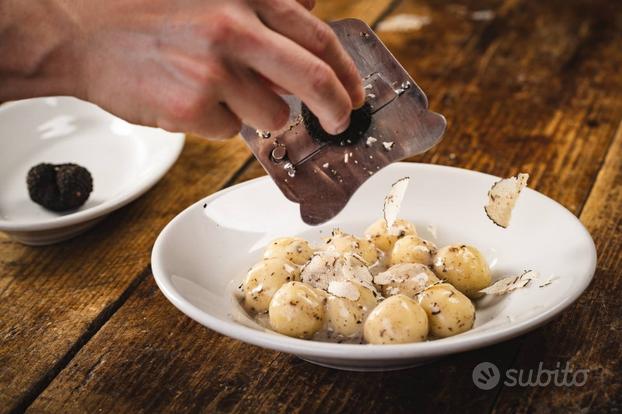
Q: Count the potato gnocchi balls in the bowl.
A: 11